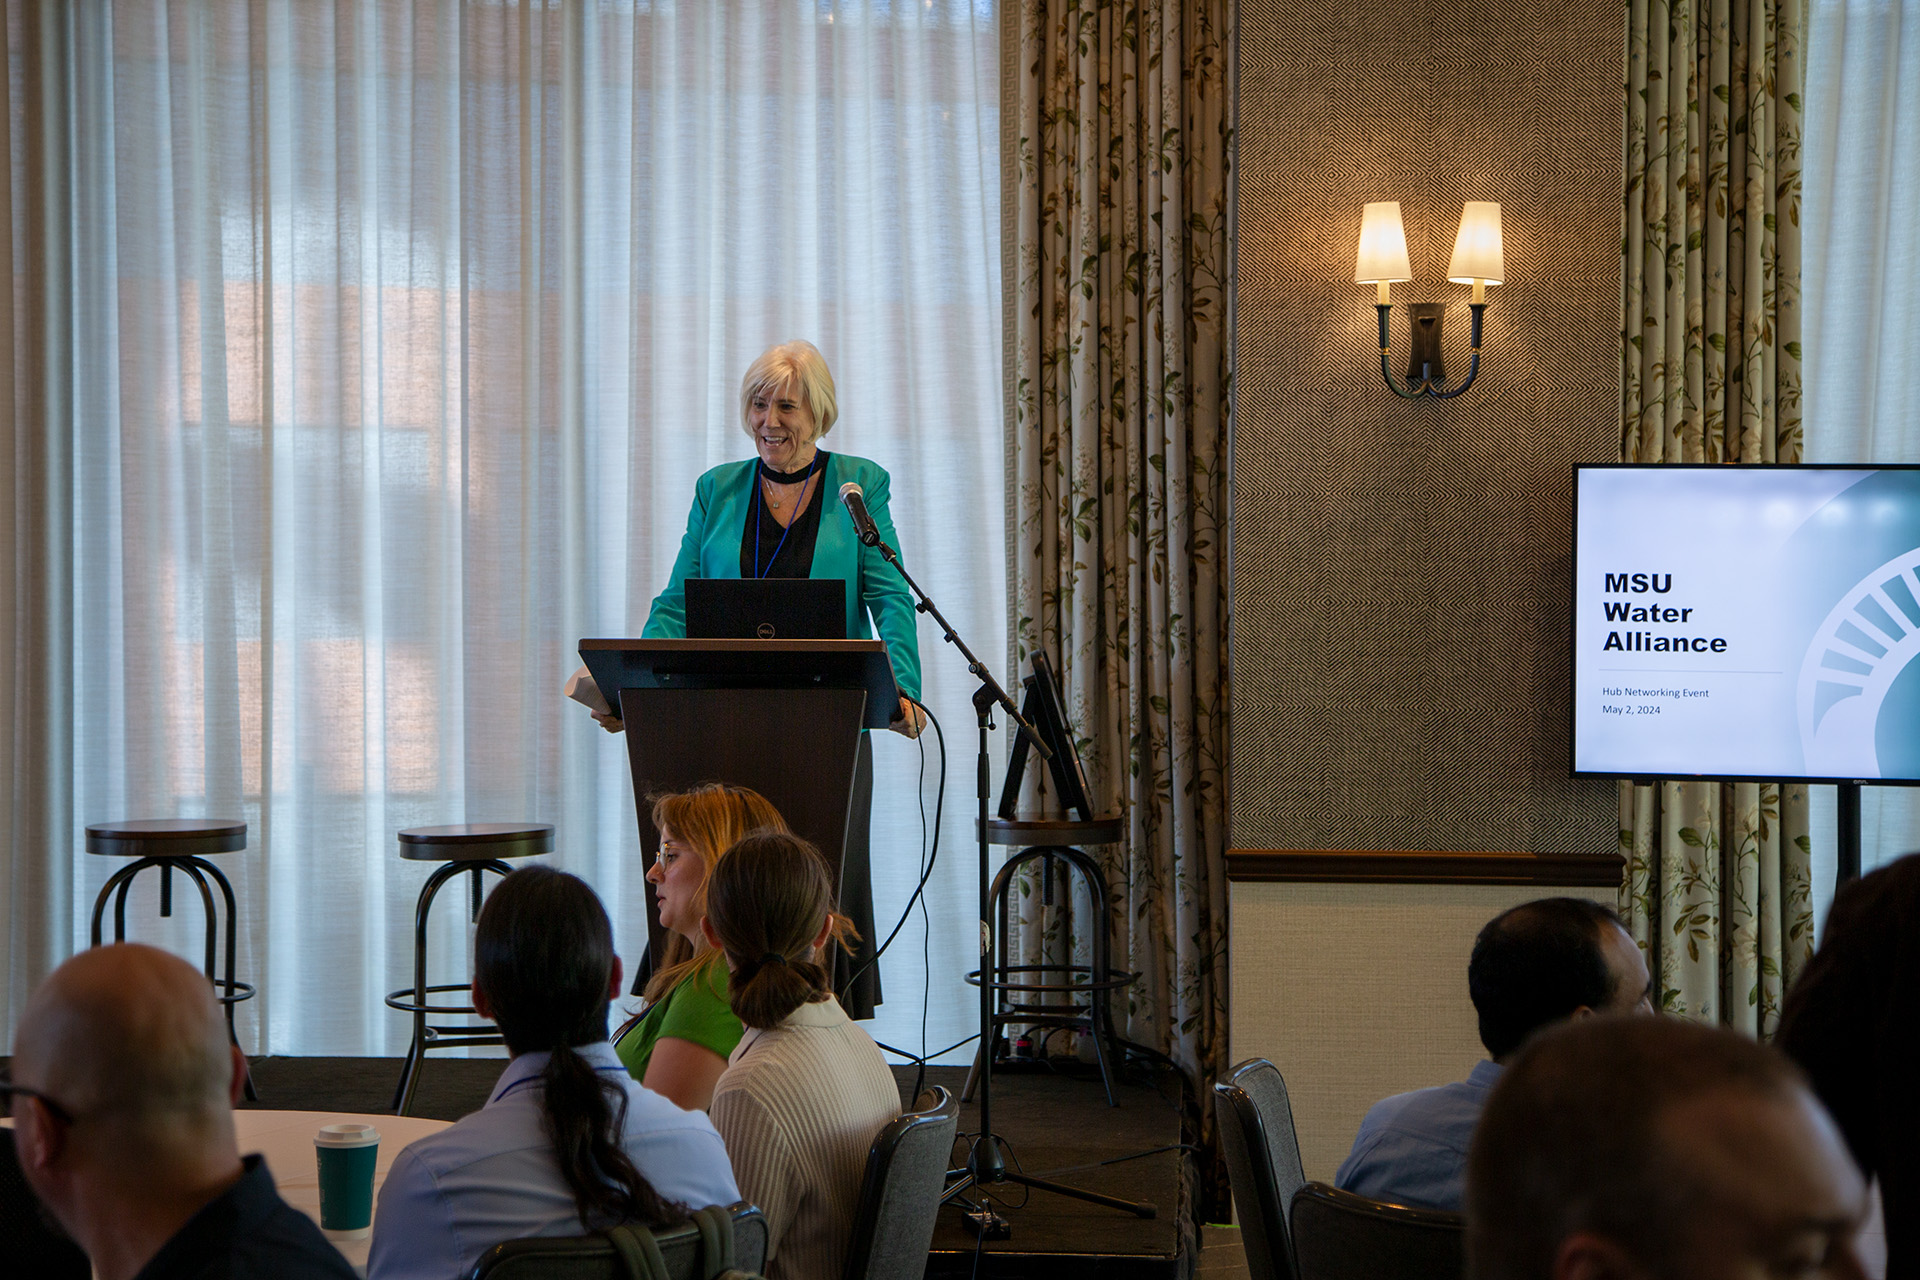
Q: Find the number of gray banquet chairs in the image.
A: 4